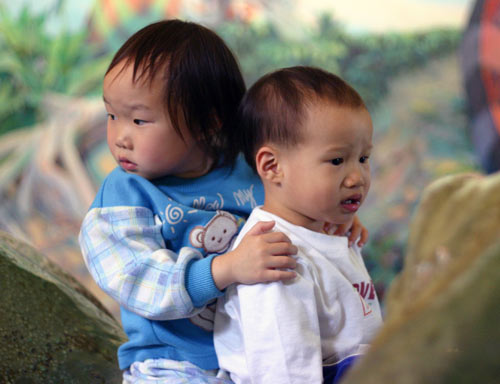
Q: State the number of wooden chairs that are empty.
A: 0